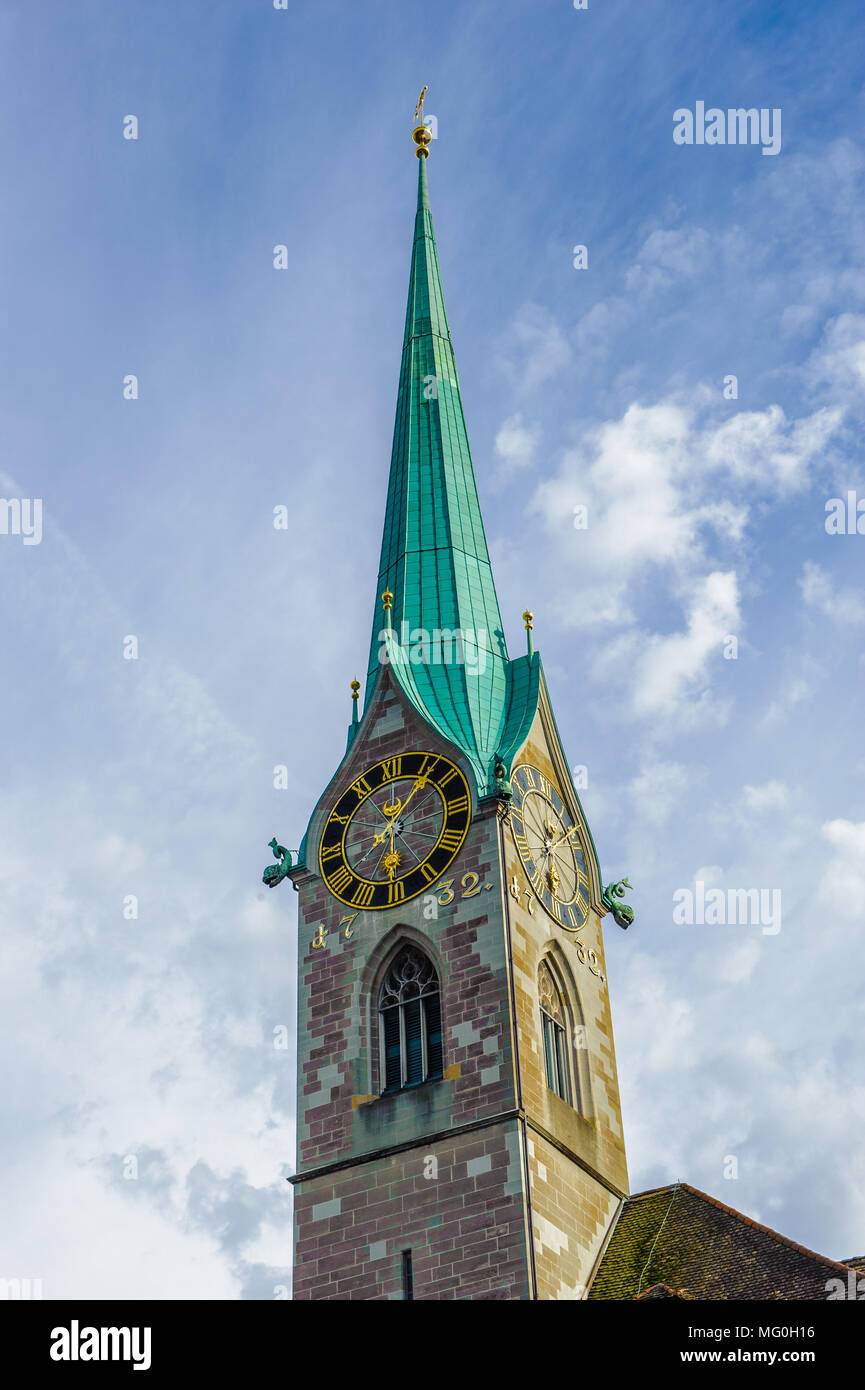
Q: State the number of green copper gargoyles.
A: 3